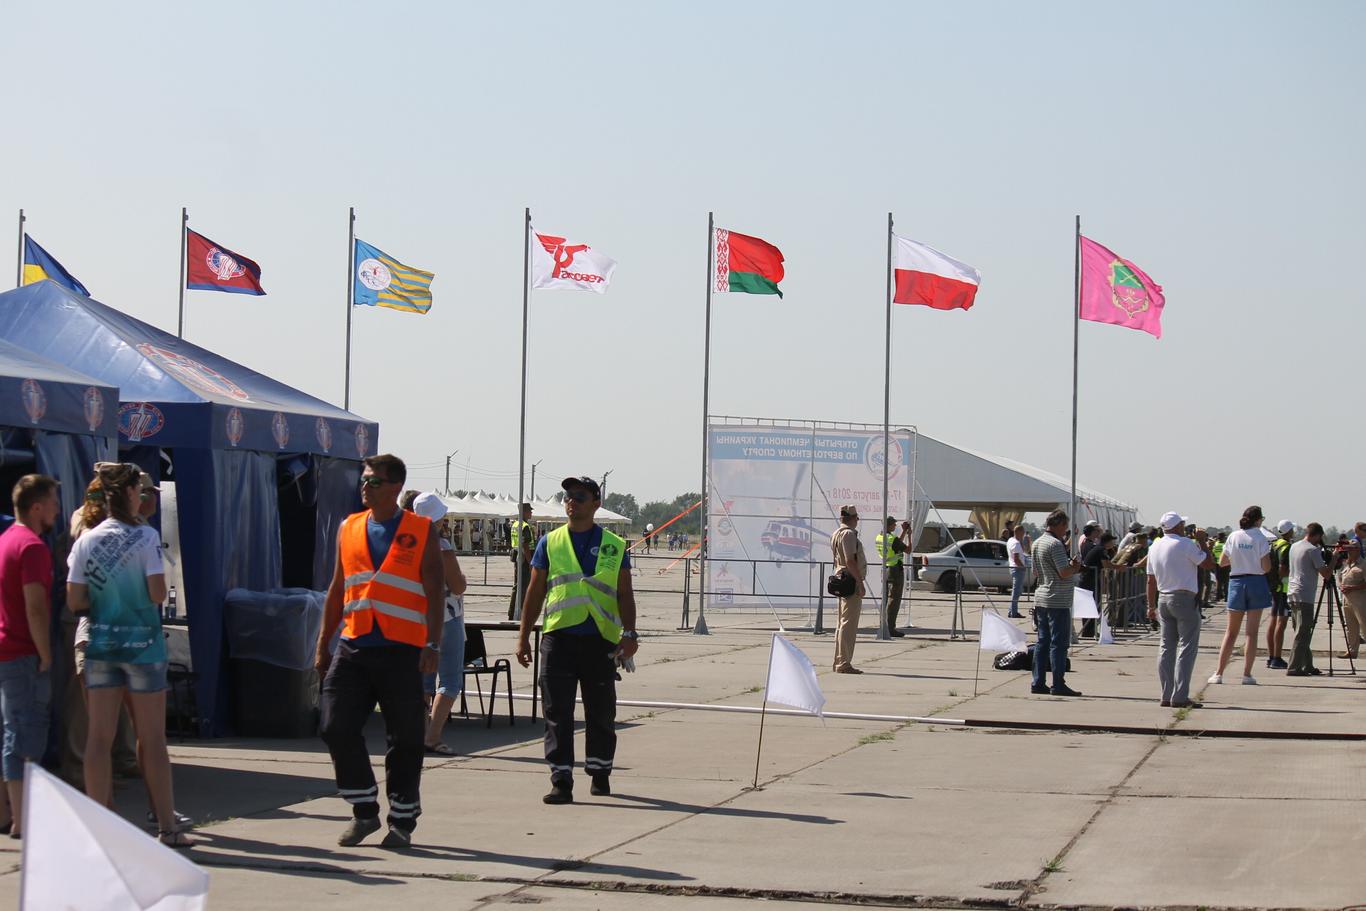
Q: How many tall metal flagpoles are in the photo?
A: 7